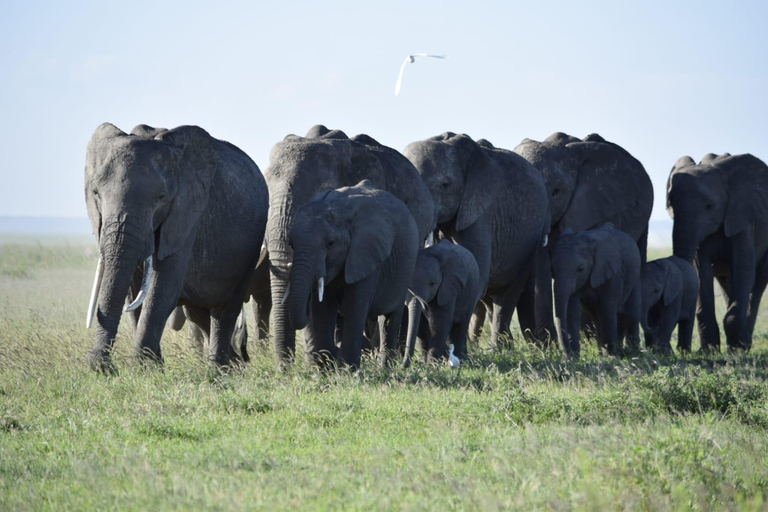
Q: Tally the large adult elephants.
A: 5